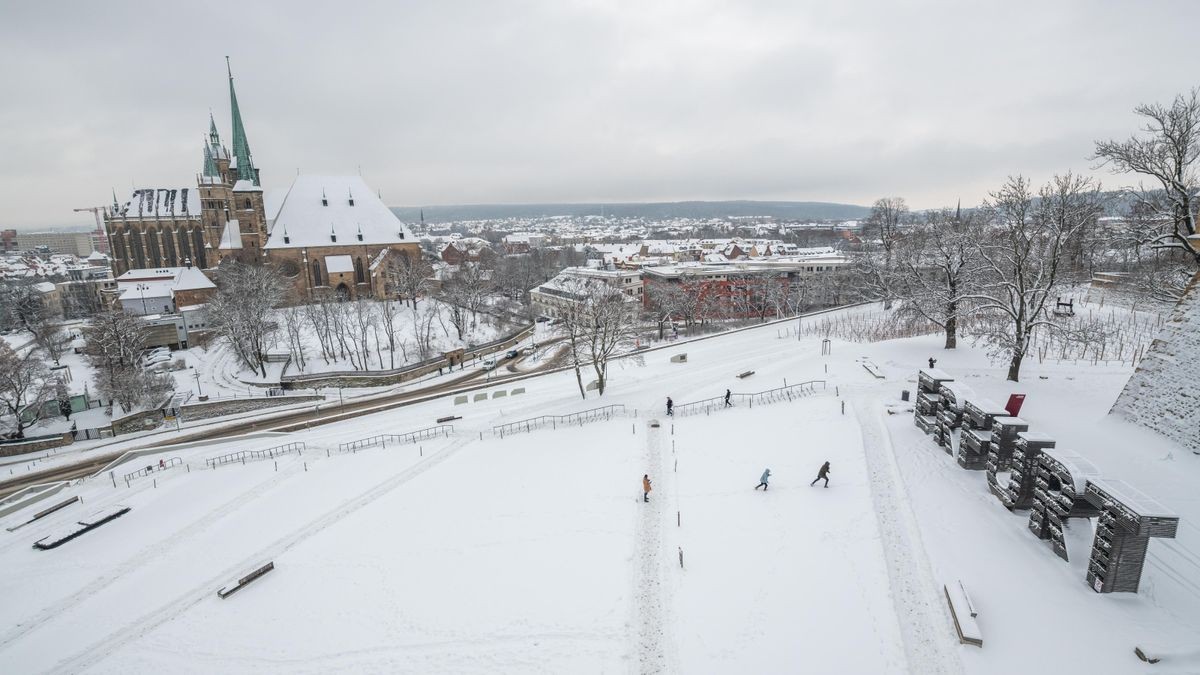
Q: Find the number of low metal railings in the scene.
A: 5